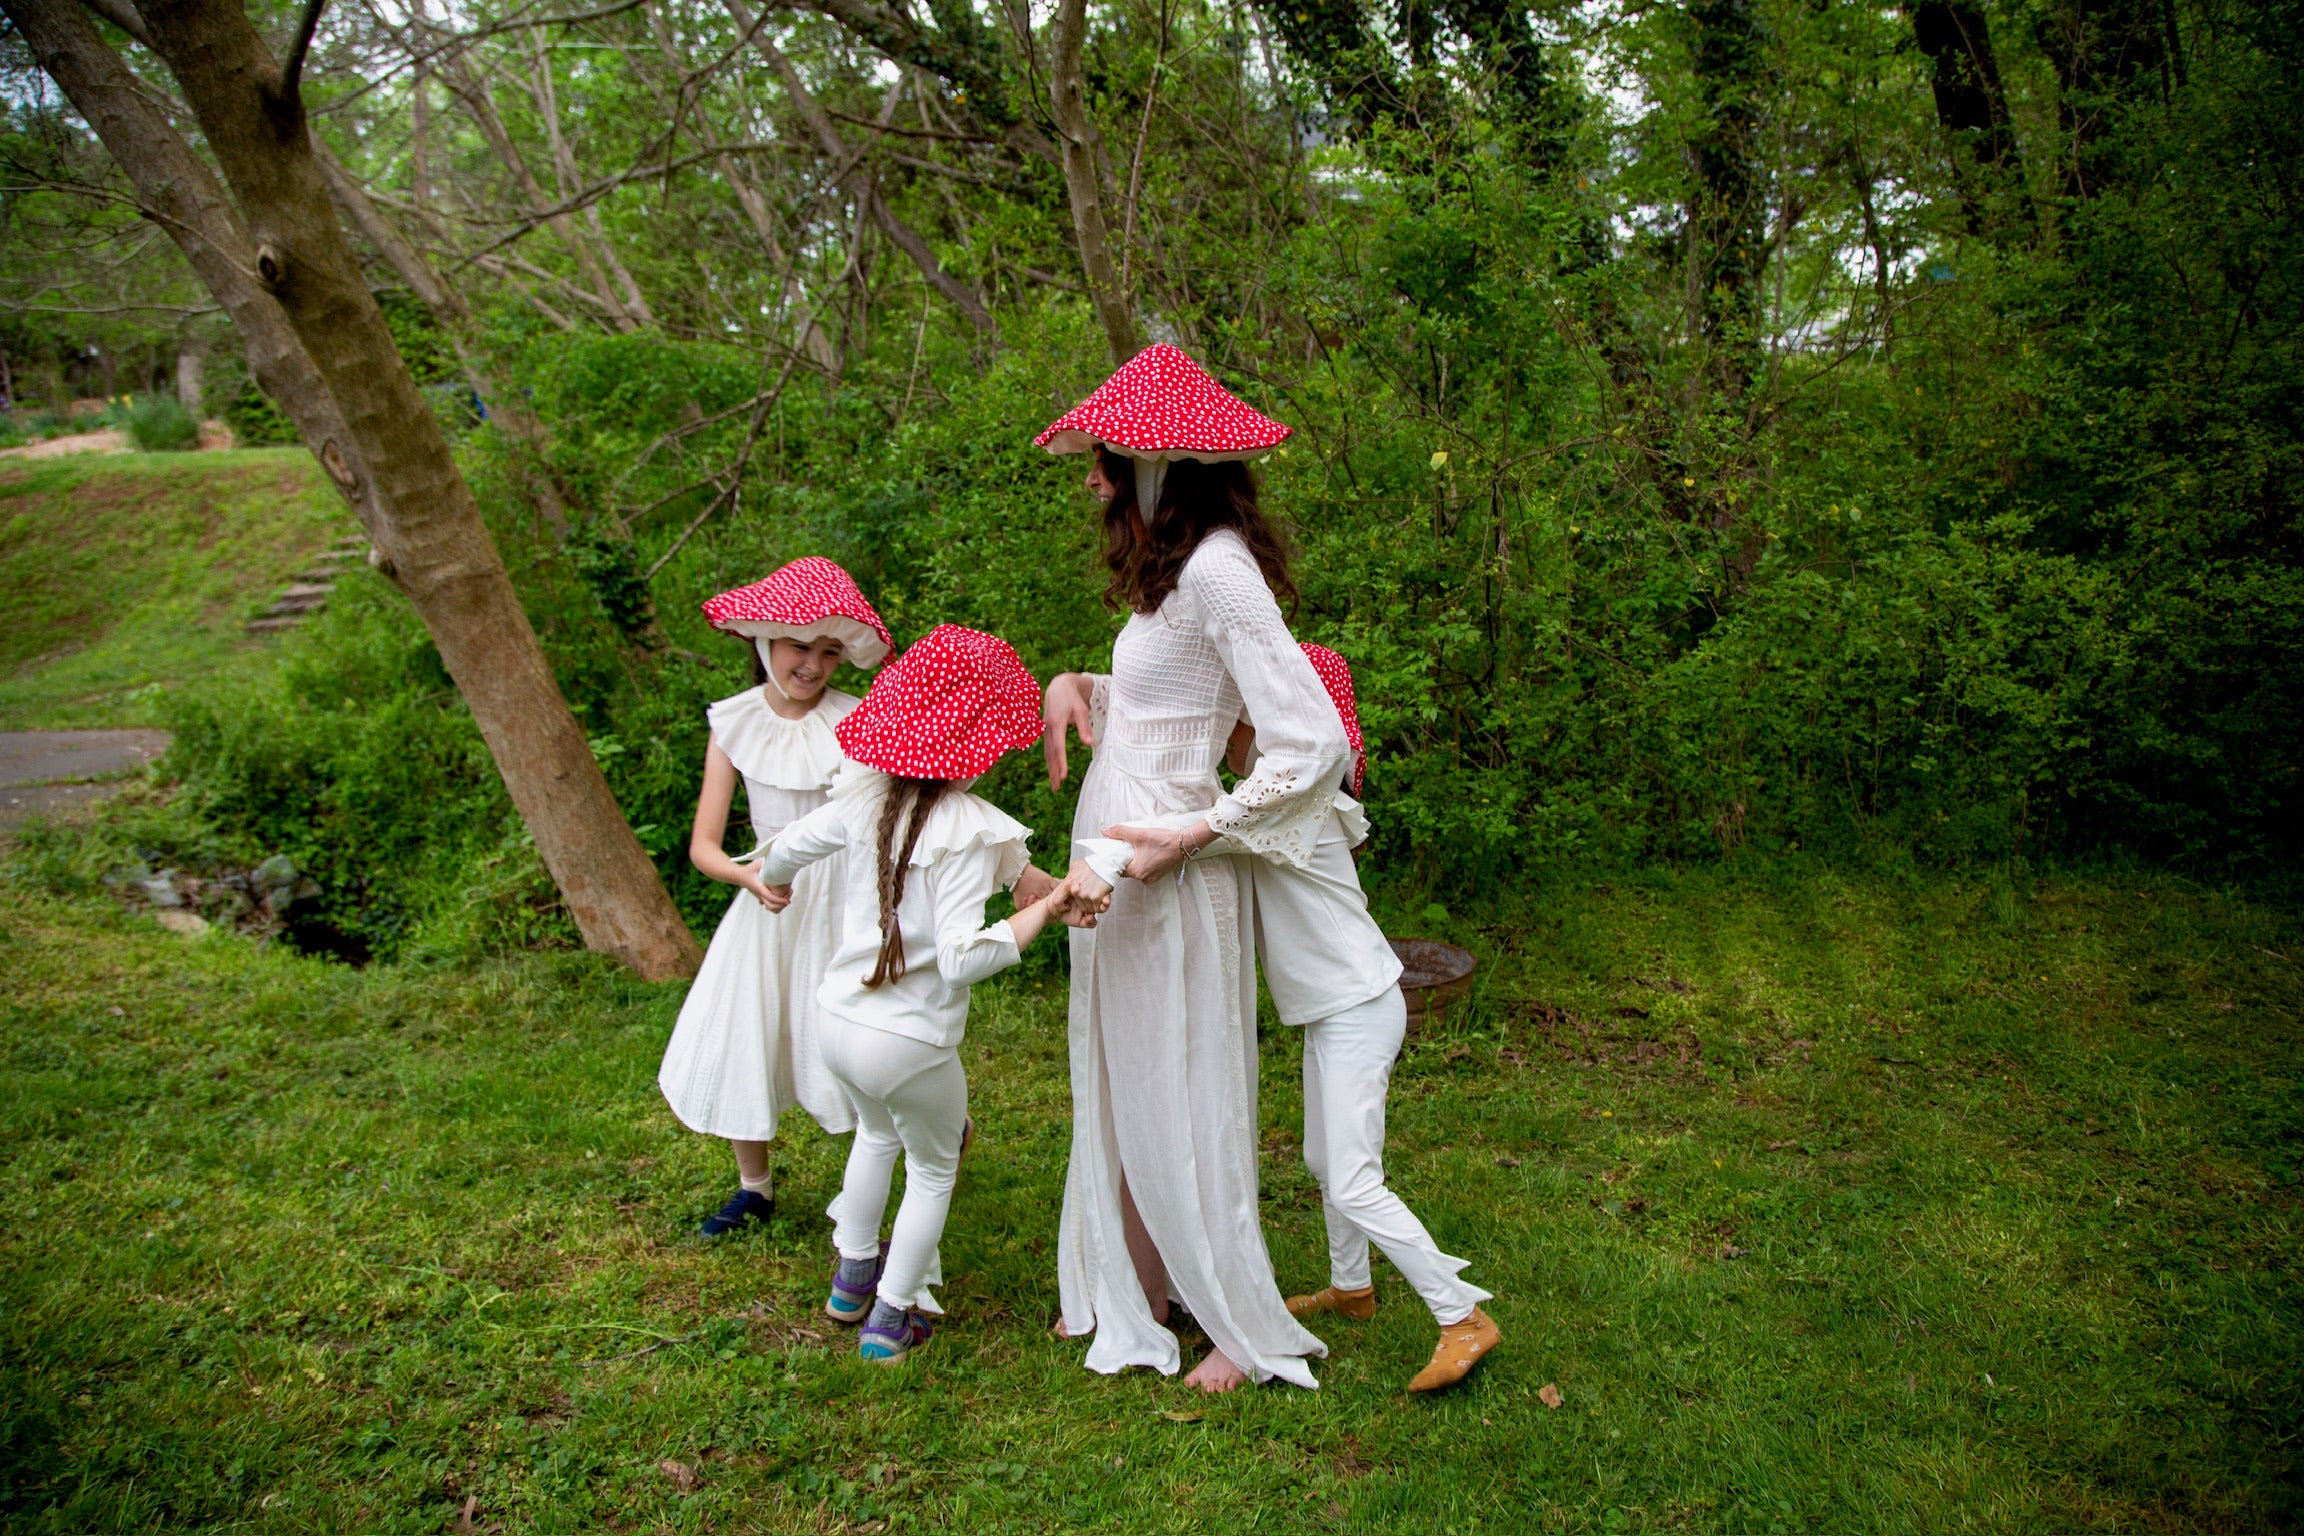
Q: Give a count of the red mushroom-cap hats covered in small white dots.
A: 4